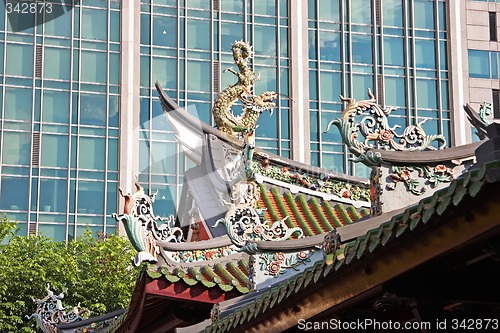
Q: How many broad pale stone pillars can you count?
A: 3